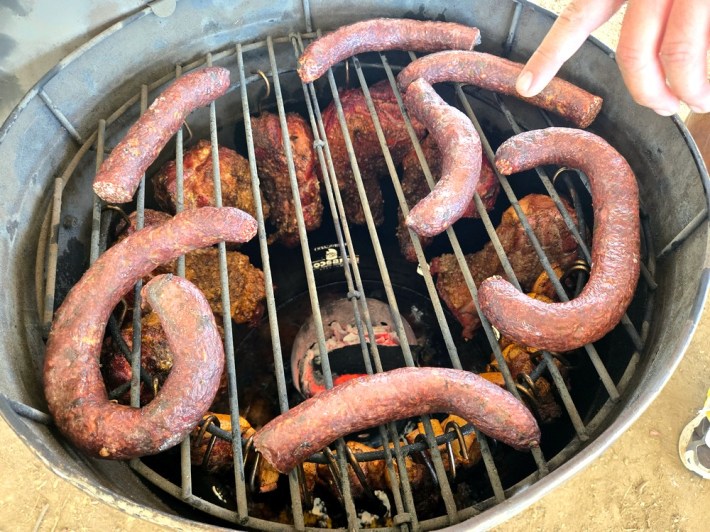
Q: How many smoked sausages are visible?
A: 7